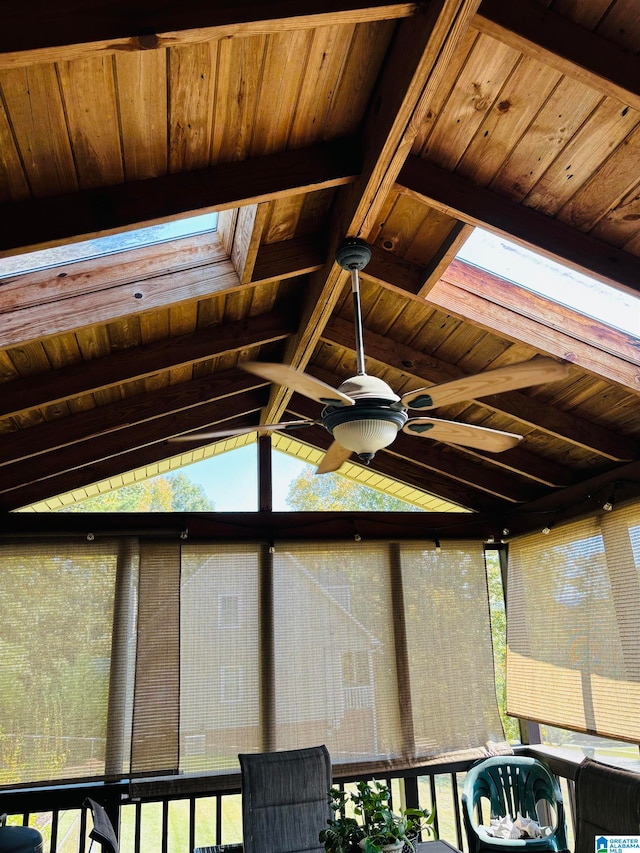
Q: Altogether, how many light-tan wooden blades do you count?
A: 5